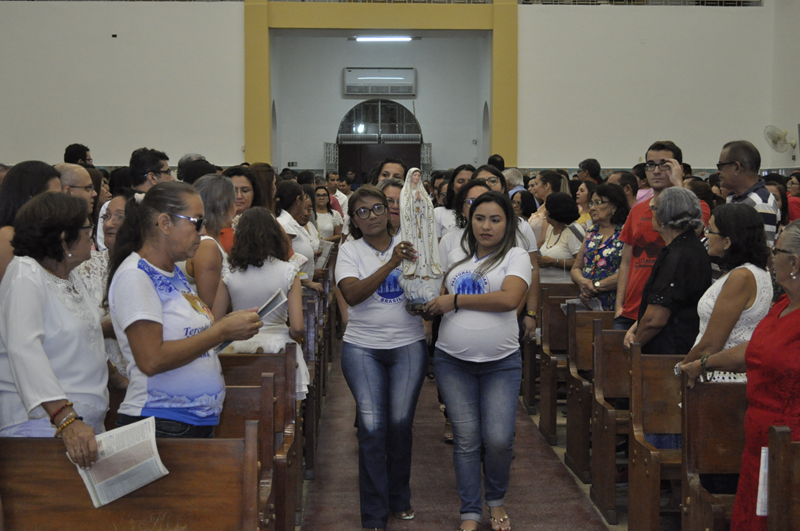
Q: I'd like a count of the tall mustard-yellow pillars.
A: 2